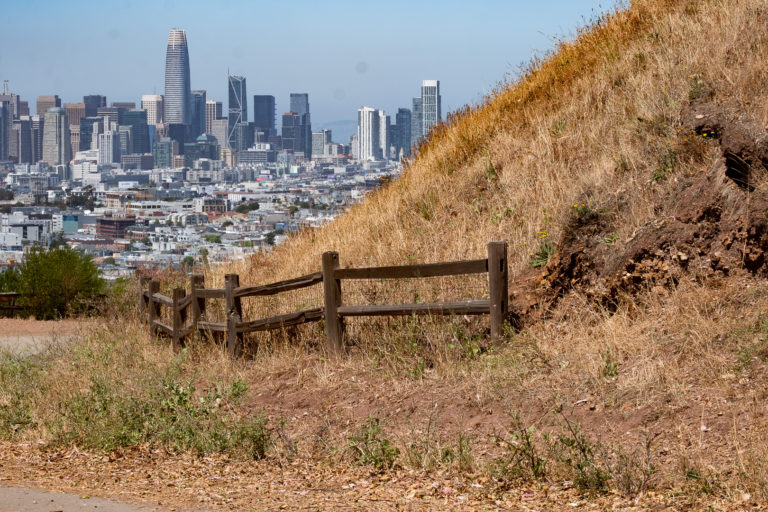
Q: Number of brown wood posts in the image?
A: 7